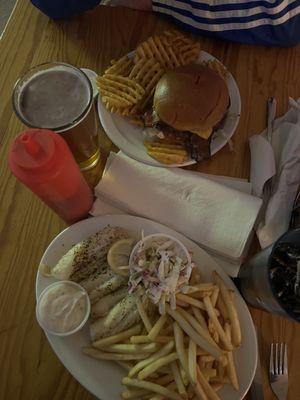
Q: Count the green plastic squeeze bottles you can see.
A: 0